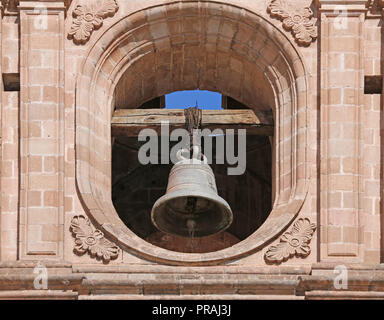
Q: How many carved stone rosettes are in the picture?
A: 4